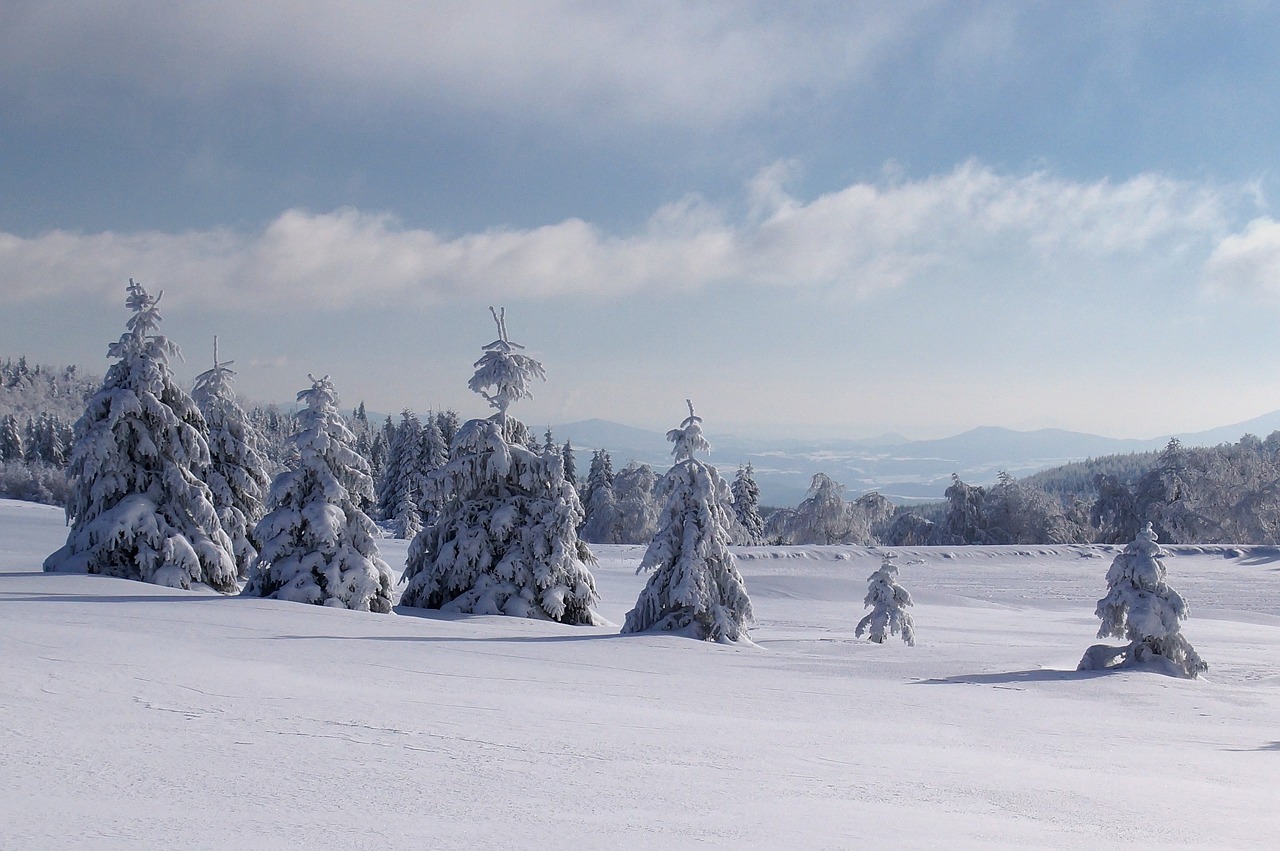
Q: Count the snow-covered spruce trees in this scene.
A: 7